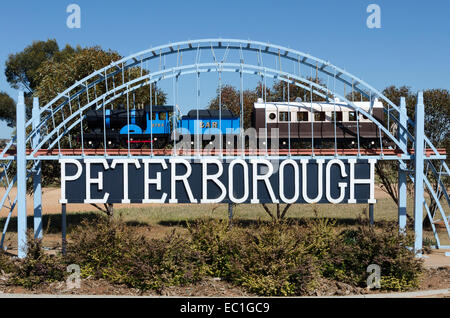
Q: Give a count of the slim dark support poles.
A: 3